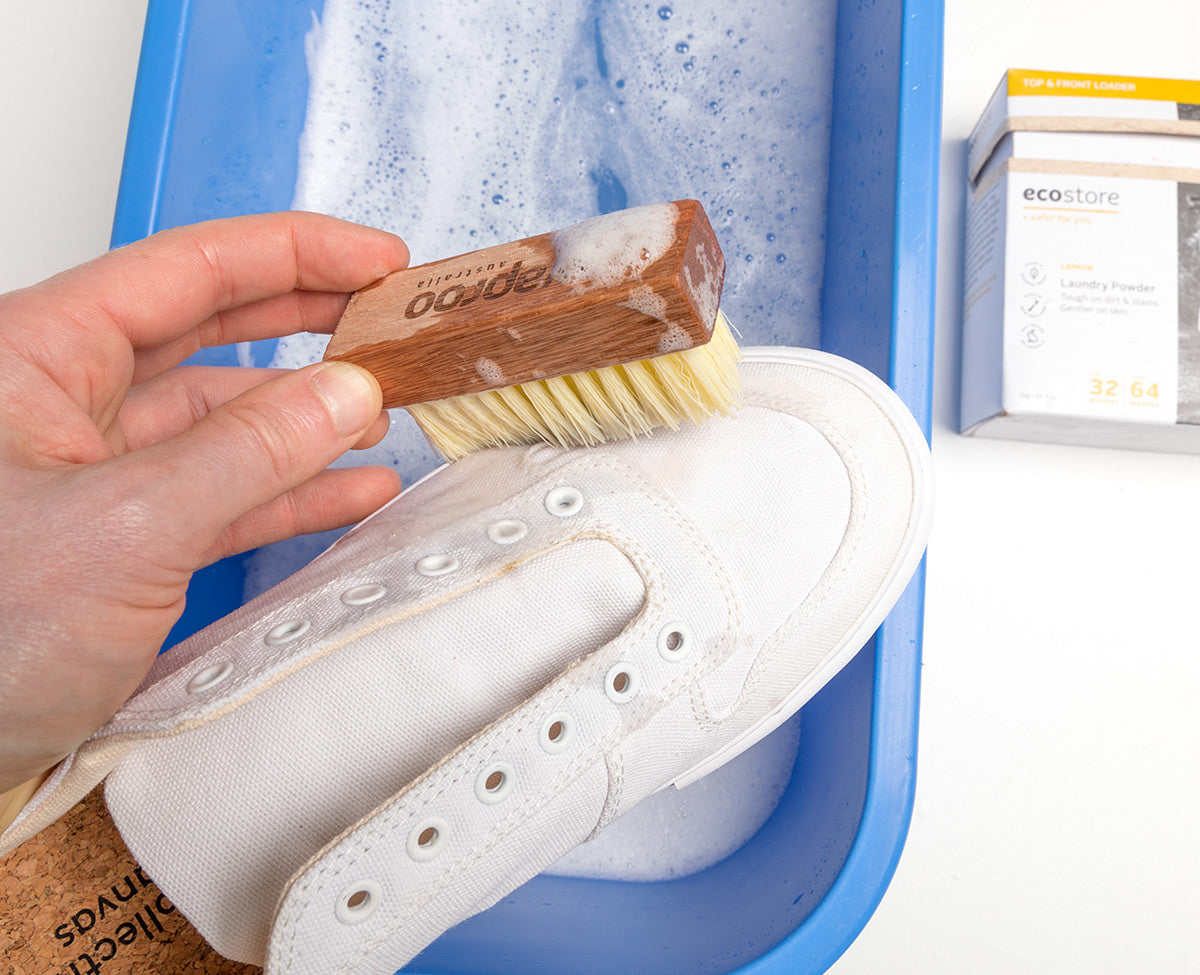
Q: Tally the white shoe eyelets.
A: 12